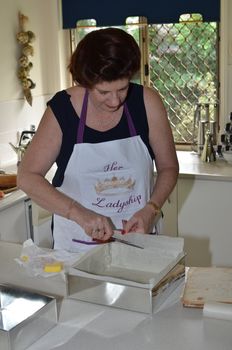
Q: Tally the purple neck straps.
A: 2